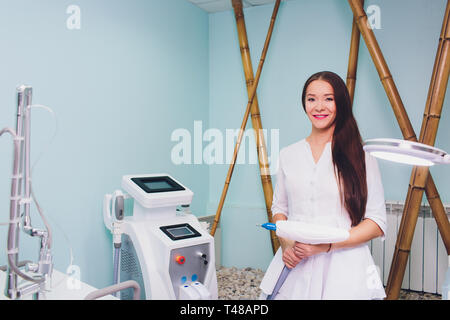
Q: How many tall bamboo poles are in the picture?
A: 5